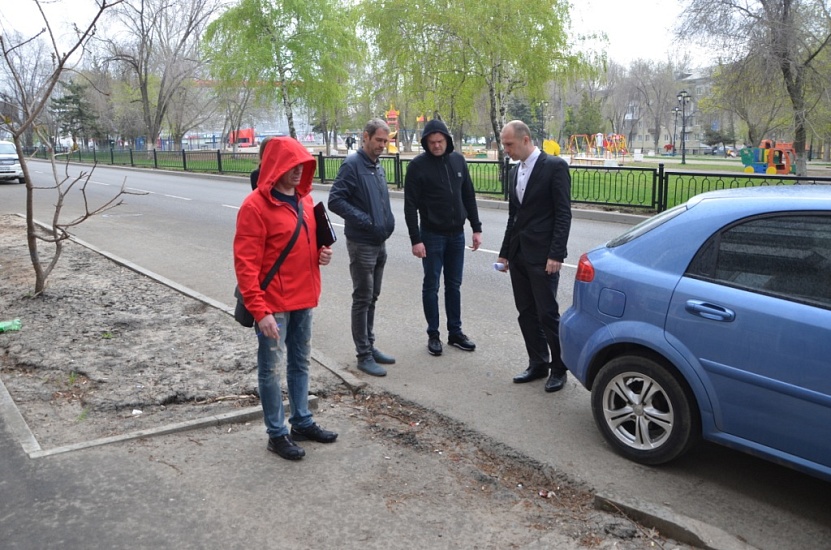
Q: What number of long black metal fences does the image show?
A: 1